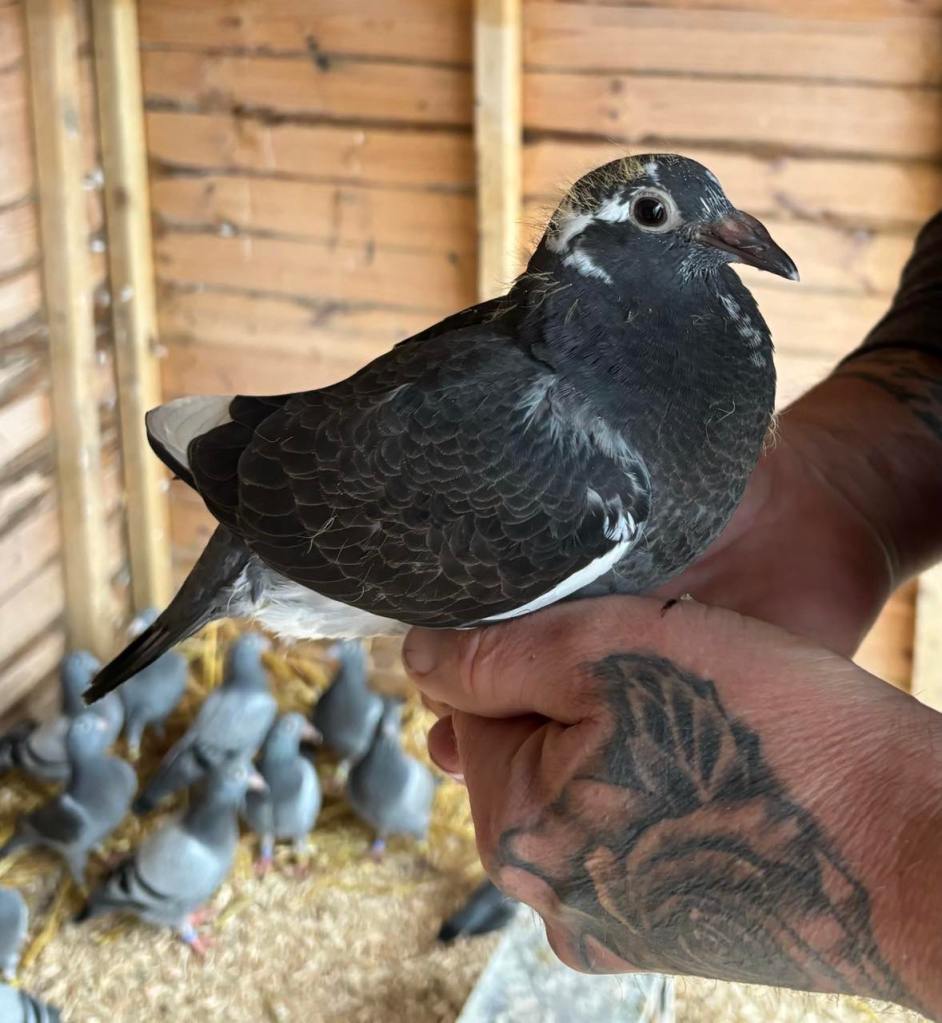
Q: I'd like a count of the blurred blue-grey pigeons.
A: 11